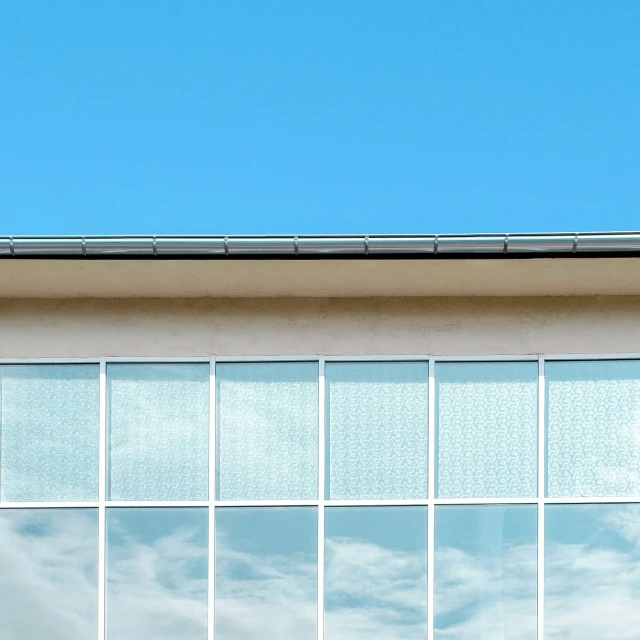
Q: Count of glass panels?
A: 12